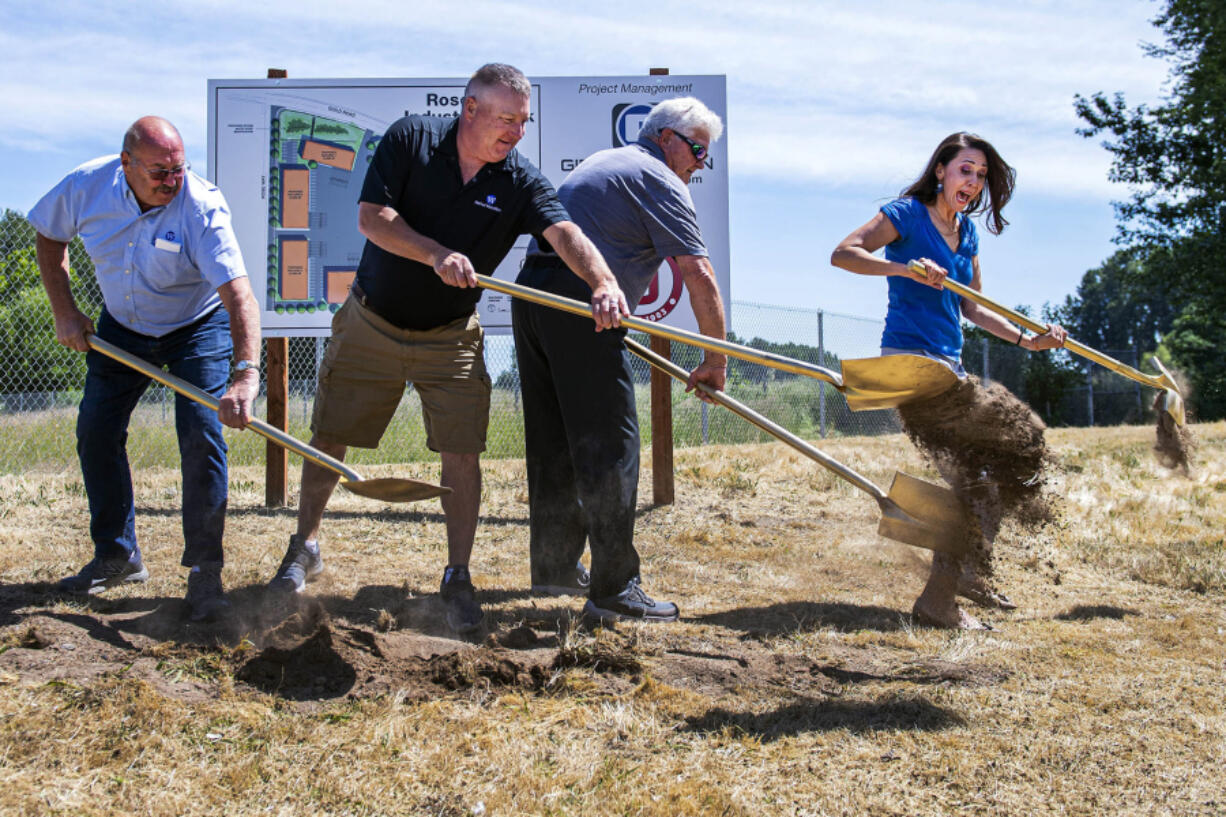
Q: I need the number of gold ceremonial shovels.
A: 4